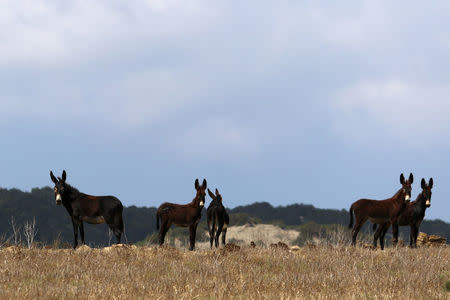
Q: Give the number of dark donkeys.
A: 5